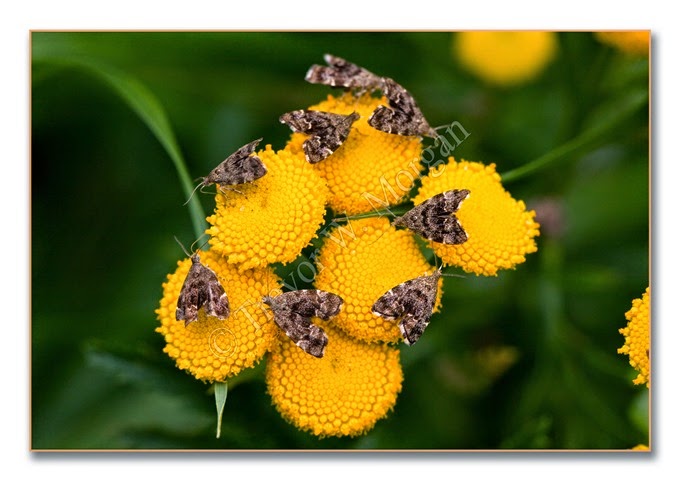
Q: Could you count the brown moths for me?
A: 8